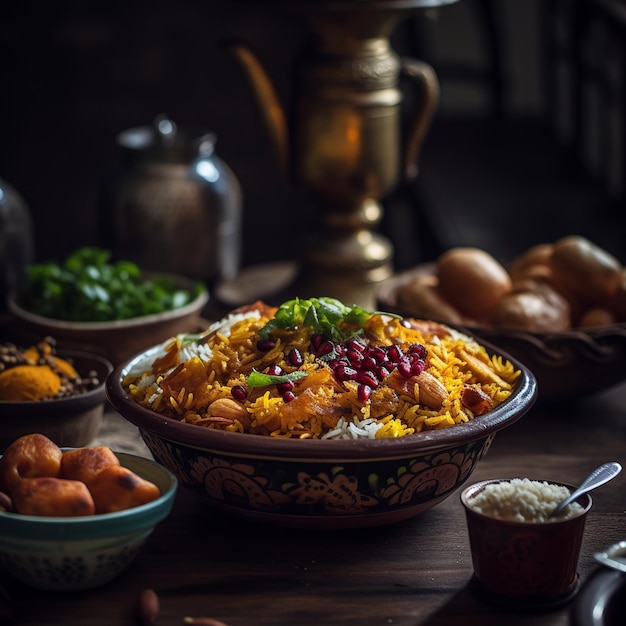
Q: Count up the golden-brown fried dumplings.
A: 4